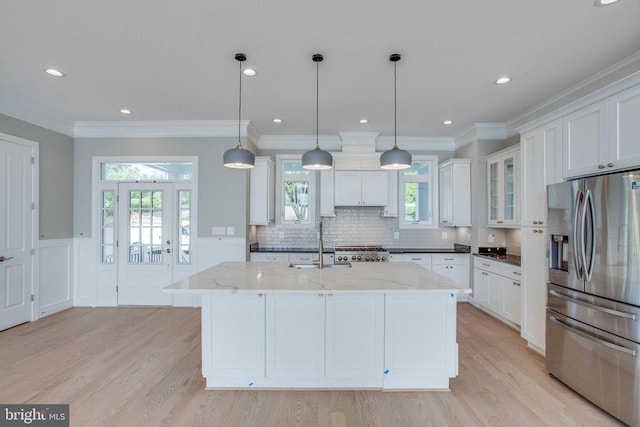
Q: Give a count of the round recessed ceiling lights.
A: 8